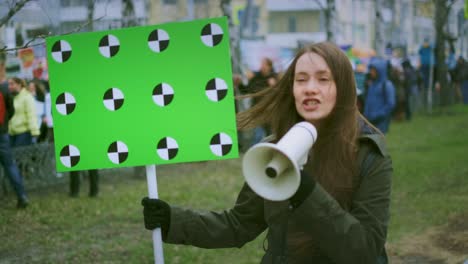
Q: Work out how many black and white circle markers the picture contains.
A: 12